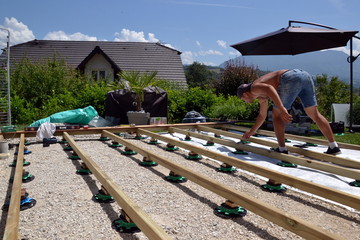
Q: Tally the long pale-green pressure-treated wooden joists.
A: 7